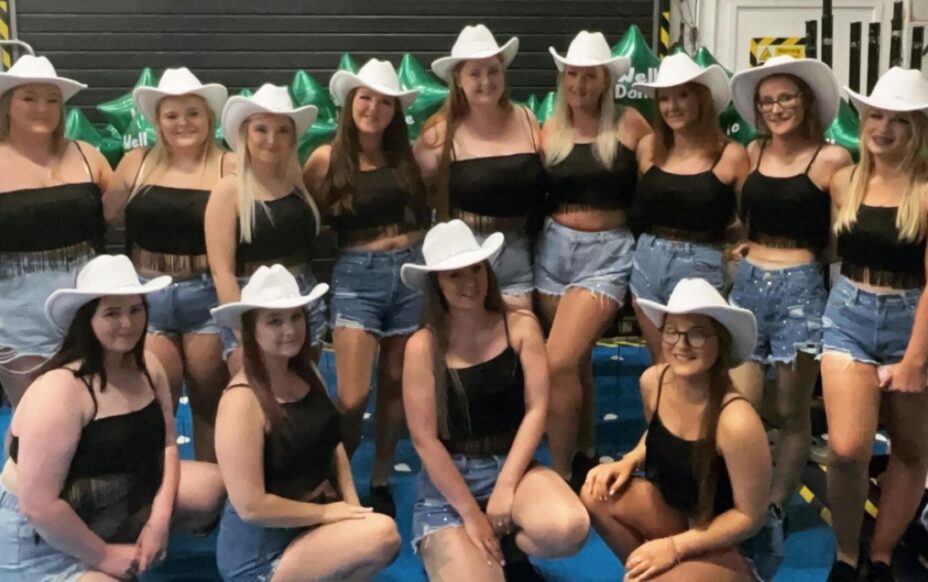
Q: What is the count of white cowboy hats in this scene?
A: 13